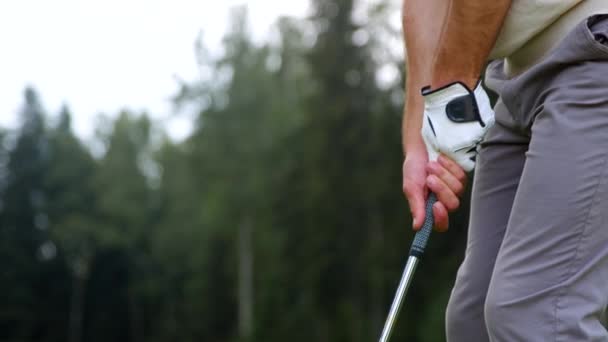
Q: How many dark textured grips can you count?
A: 1